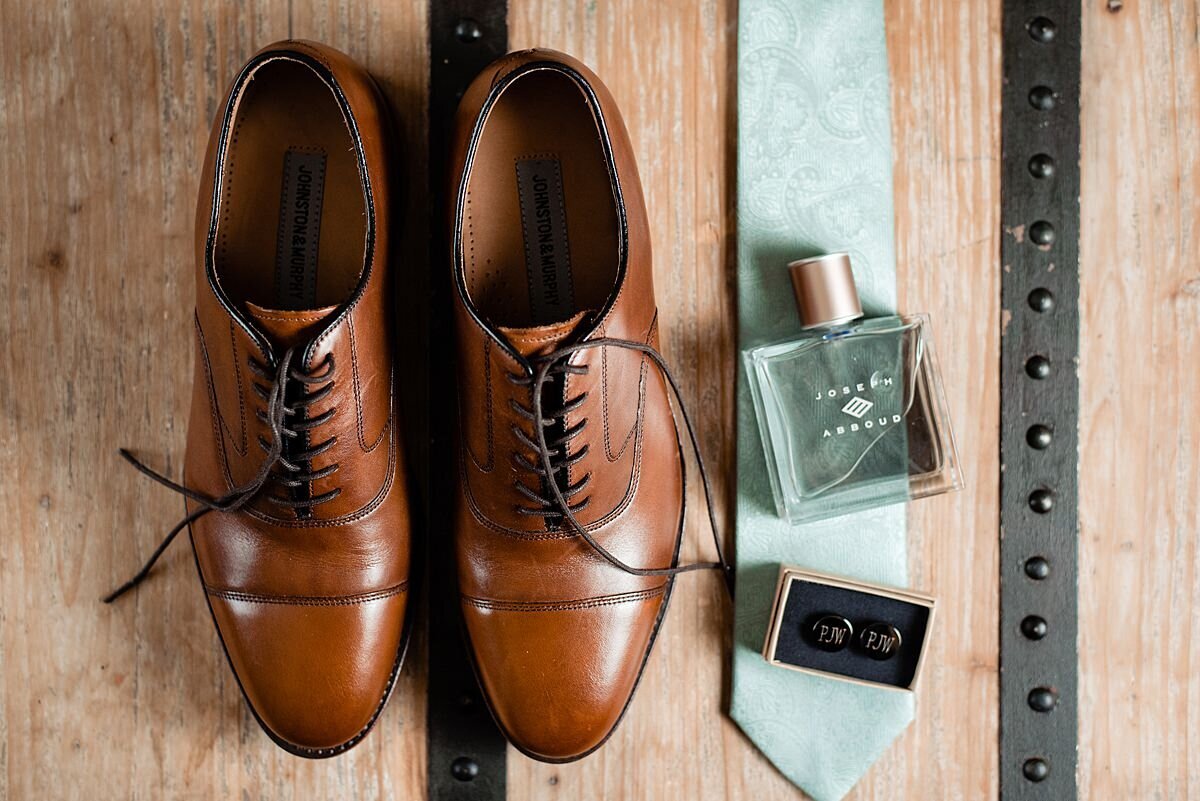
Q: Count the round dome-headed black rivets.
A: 14